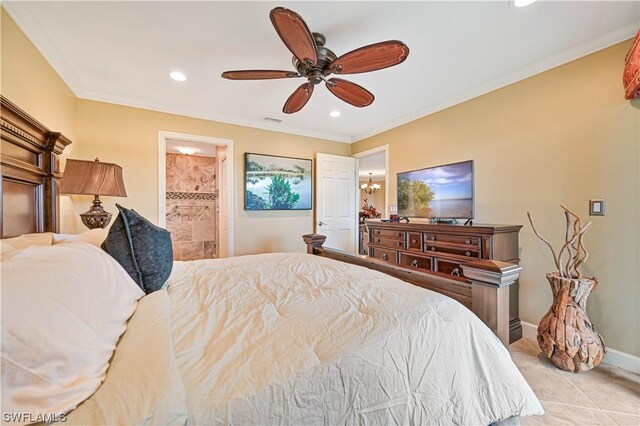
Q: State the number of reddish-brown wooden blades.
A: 5